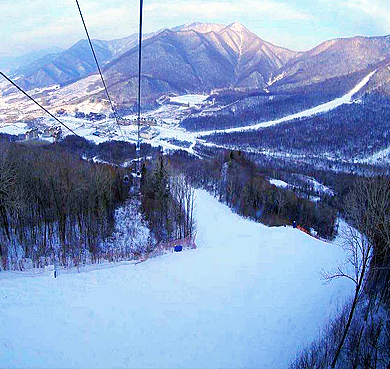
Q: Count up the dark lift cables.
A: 3